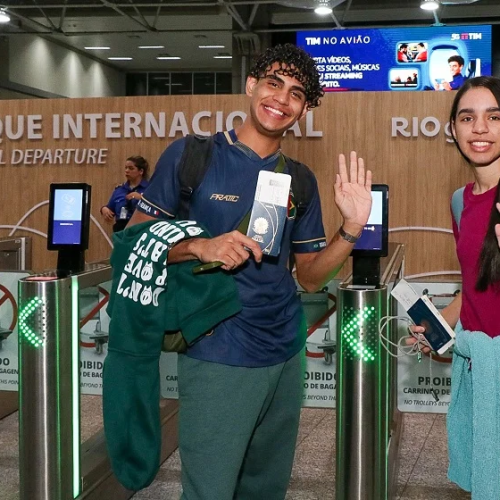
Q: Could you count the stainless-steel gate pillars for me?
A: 2